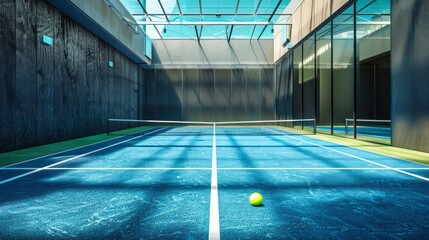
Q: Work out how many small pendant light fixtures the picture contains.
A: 2